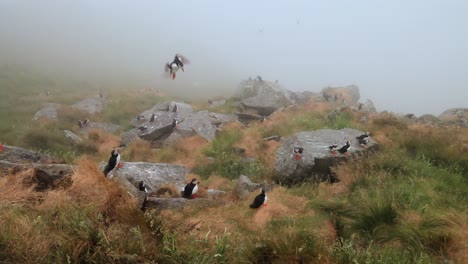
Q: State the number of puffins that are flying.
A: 1